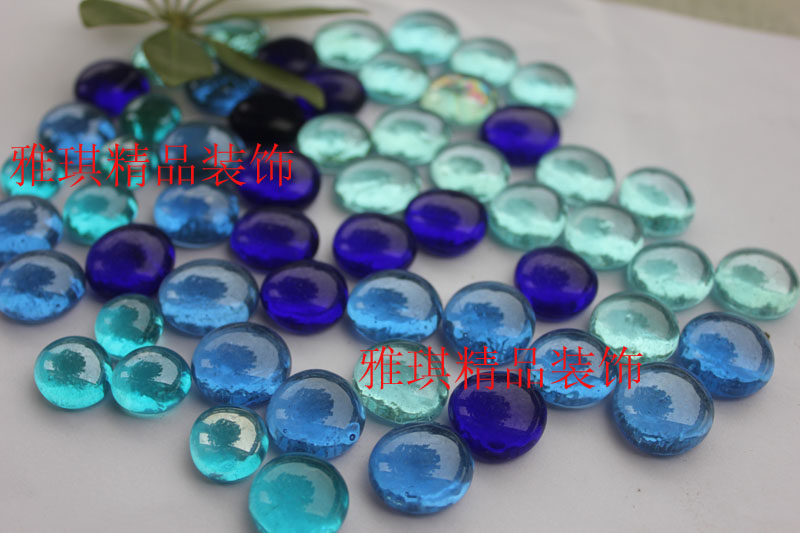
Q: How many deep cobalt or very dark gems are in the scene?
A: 13